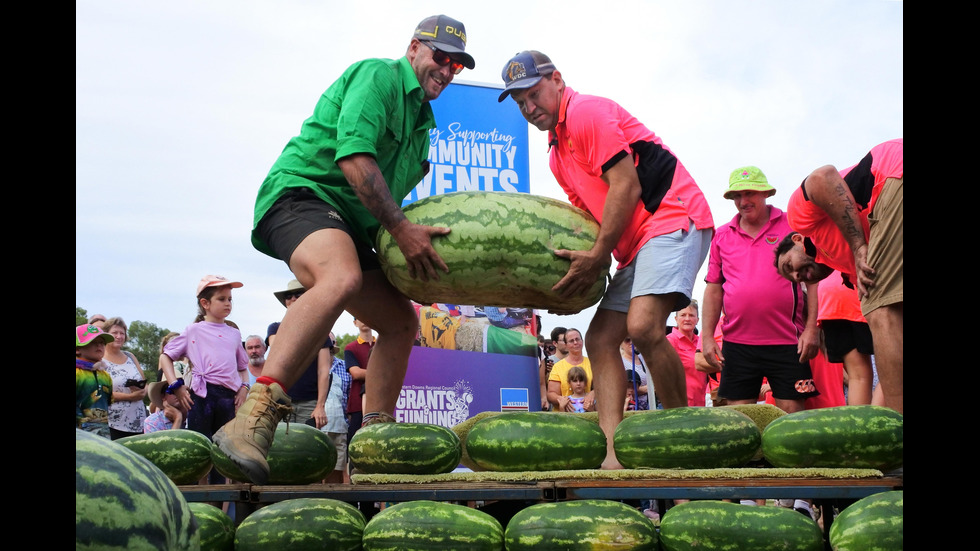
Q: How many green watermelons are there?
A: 14